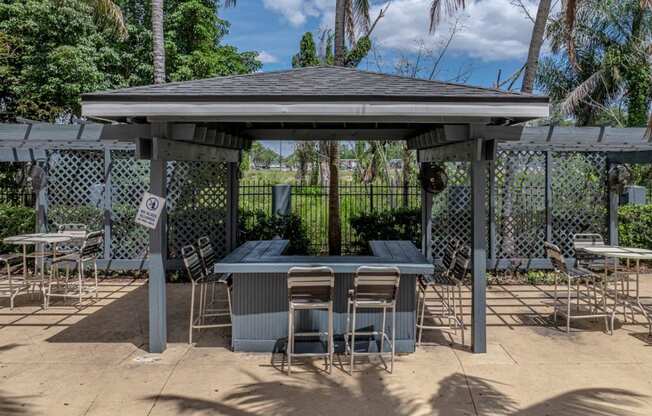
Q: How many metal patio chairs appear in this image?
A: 11